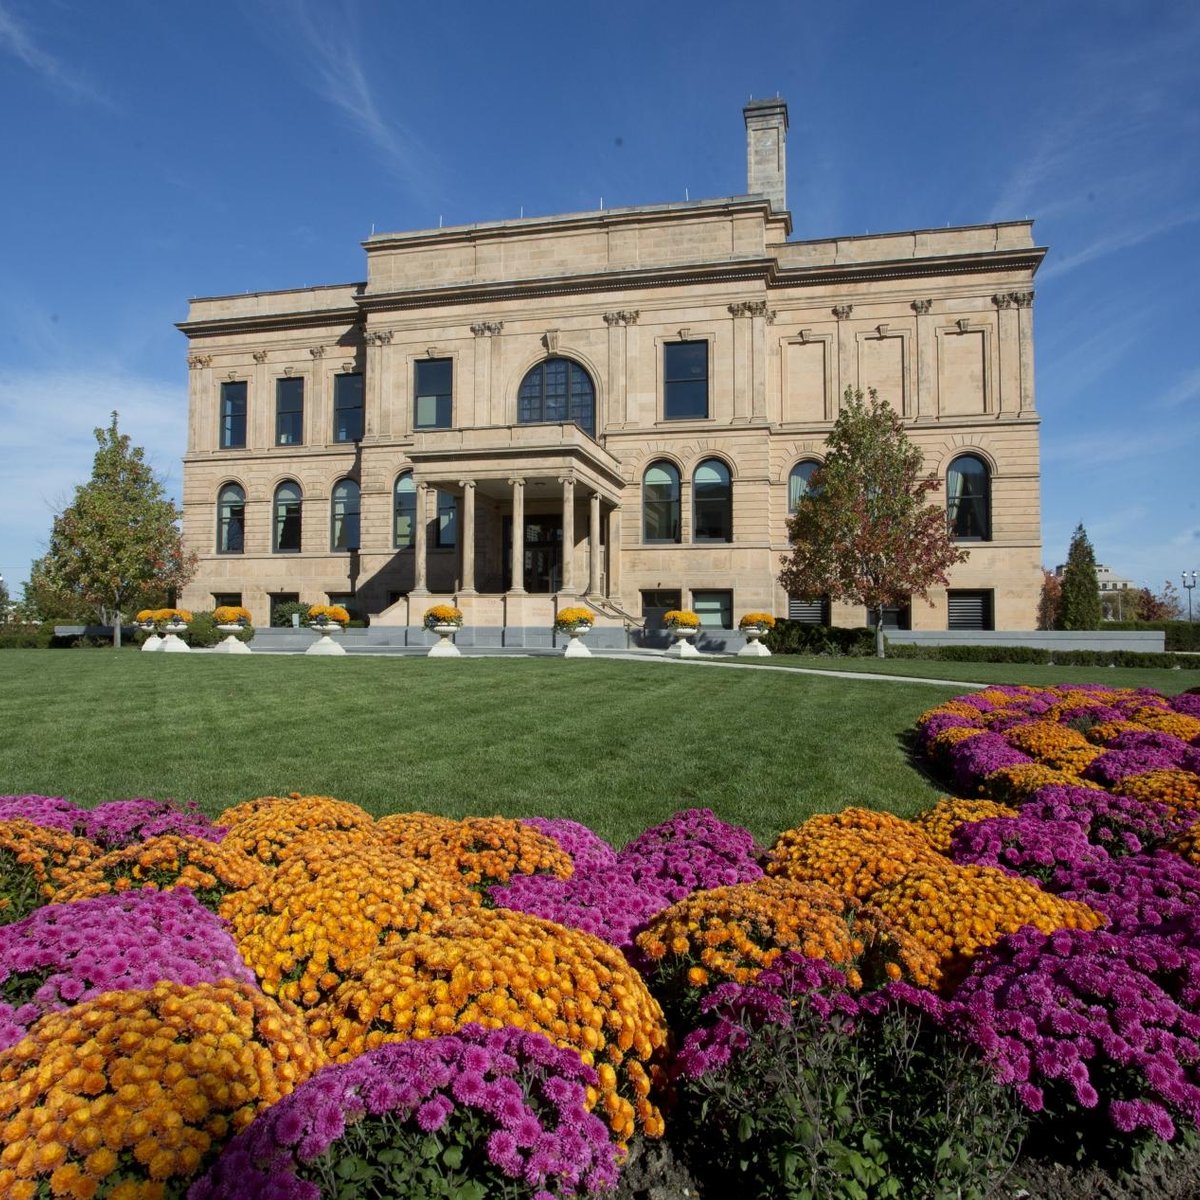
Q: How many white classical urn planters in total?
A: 8